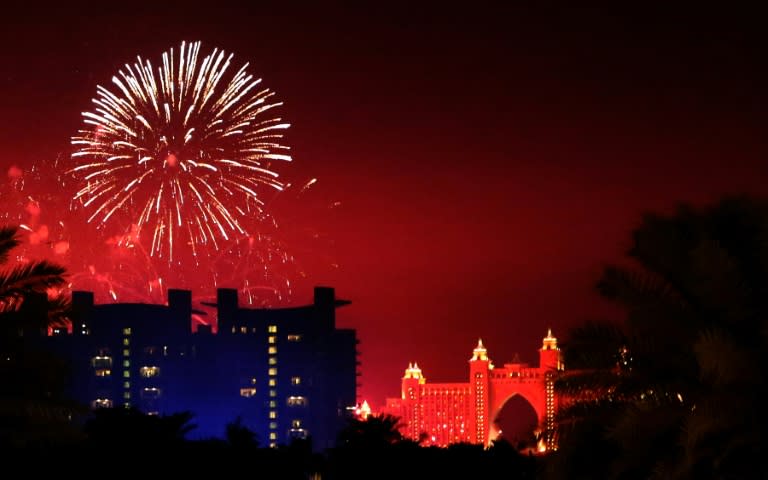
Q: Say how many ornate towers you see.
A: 3